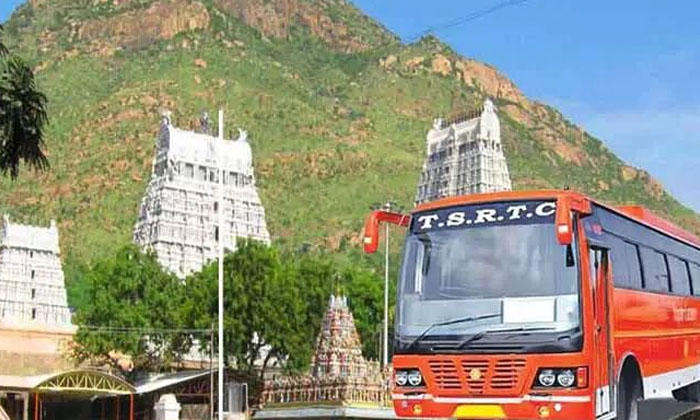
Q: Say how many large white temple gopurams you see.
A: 3